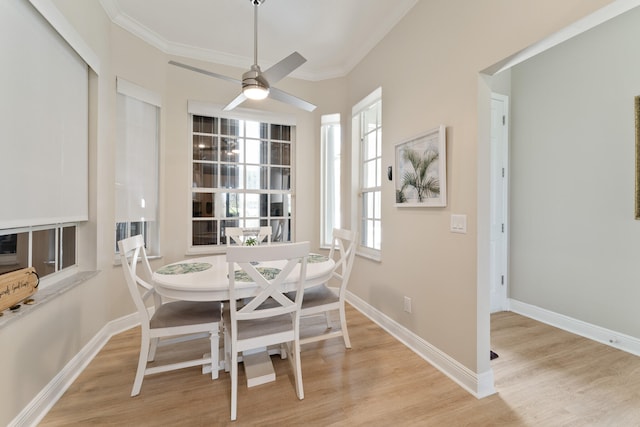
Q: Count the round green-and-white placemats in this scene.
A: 3